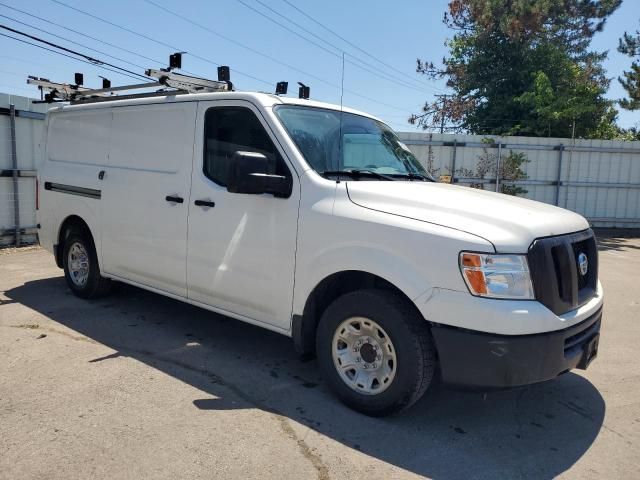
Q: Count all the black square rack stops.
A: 6